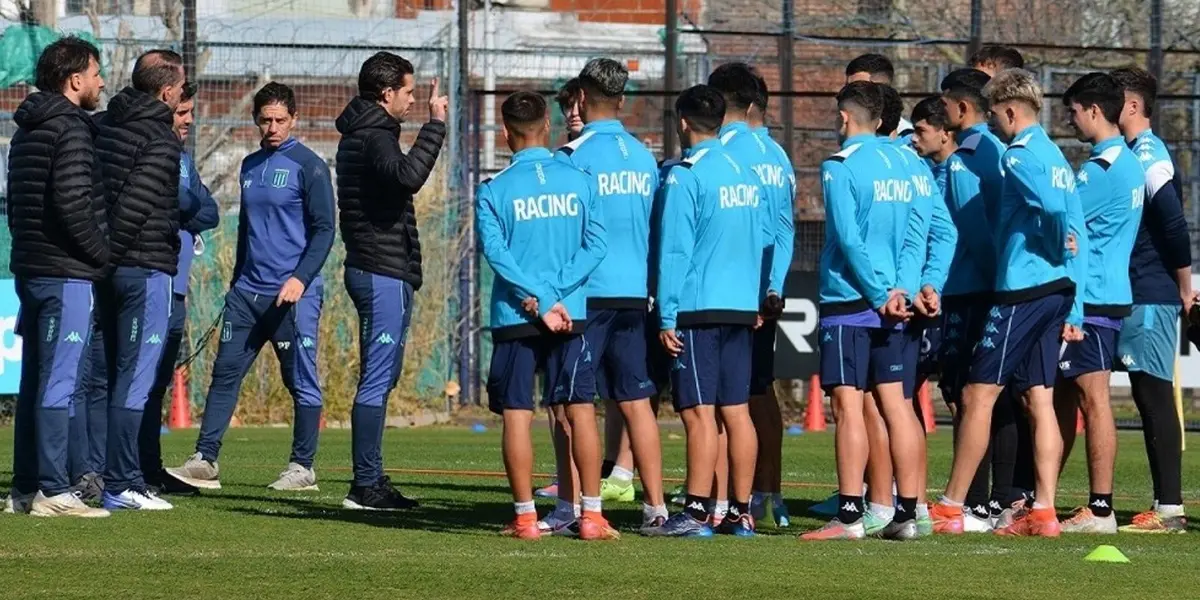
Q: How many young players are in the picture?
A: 15